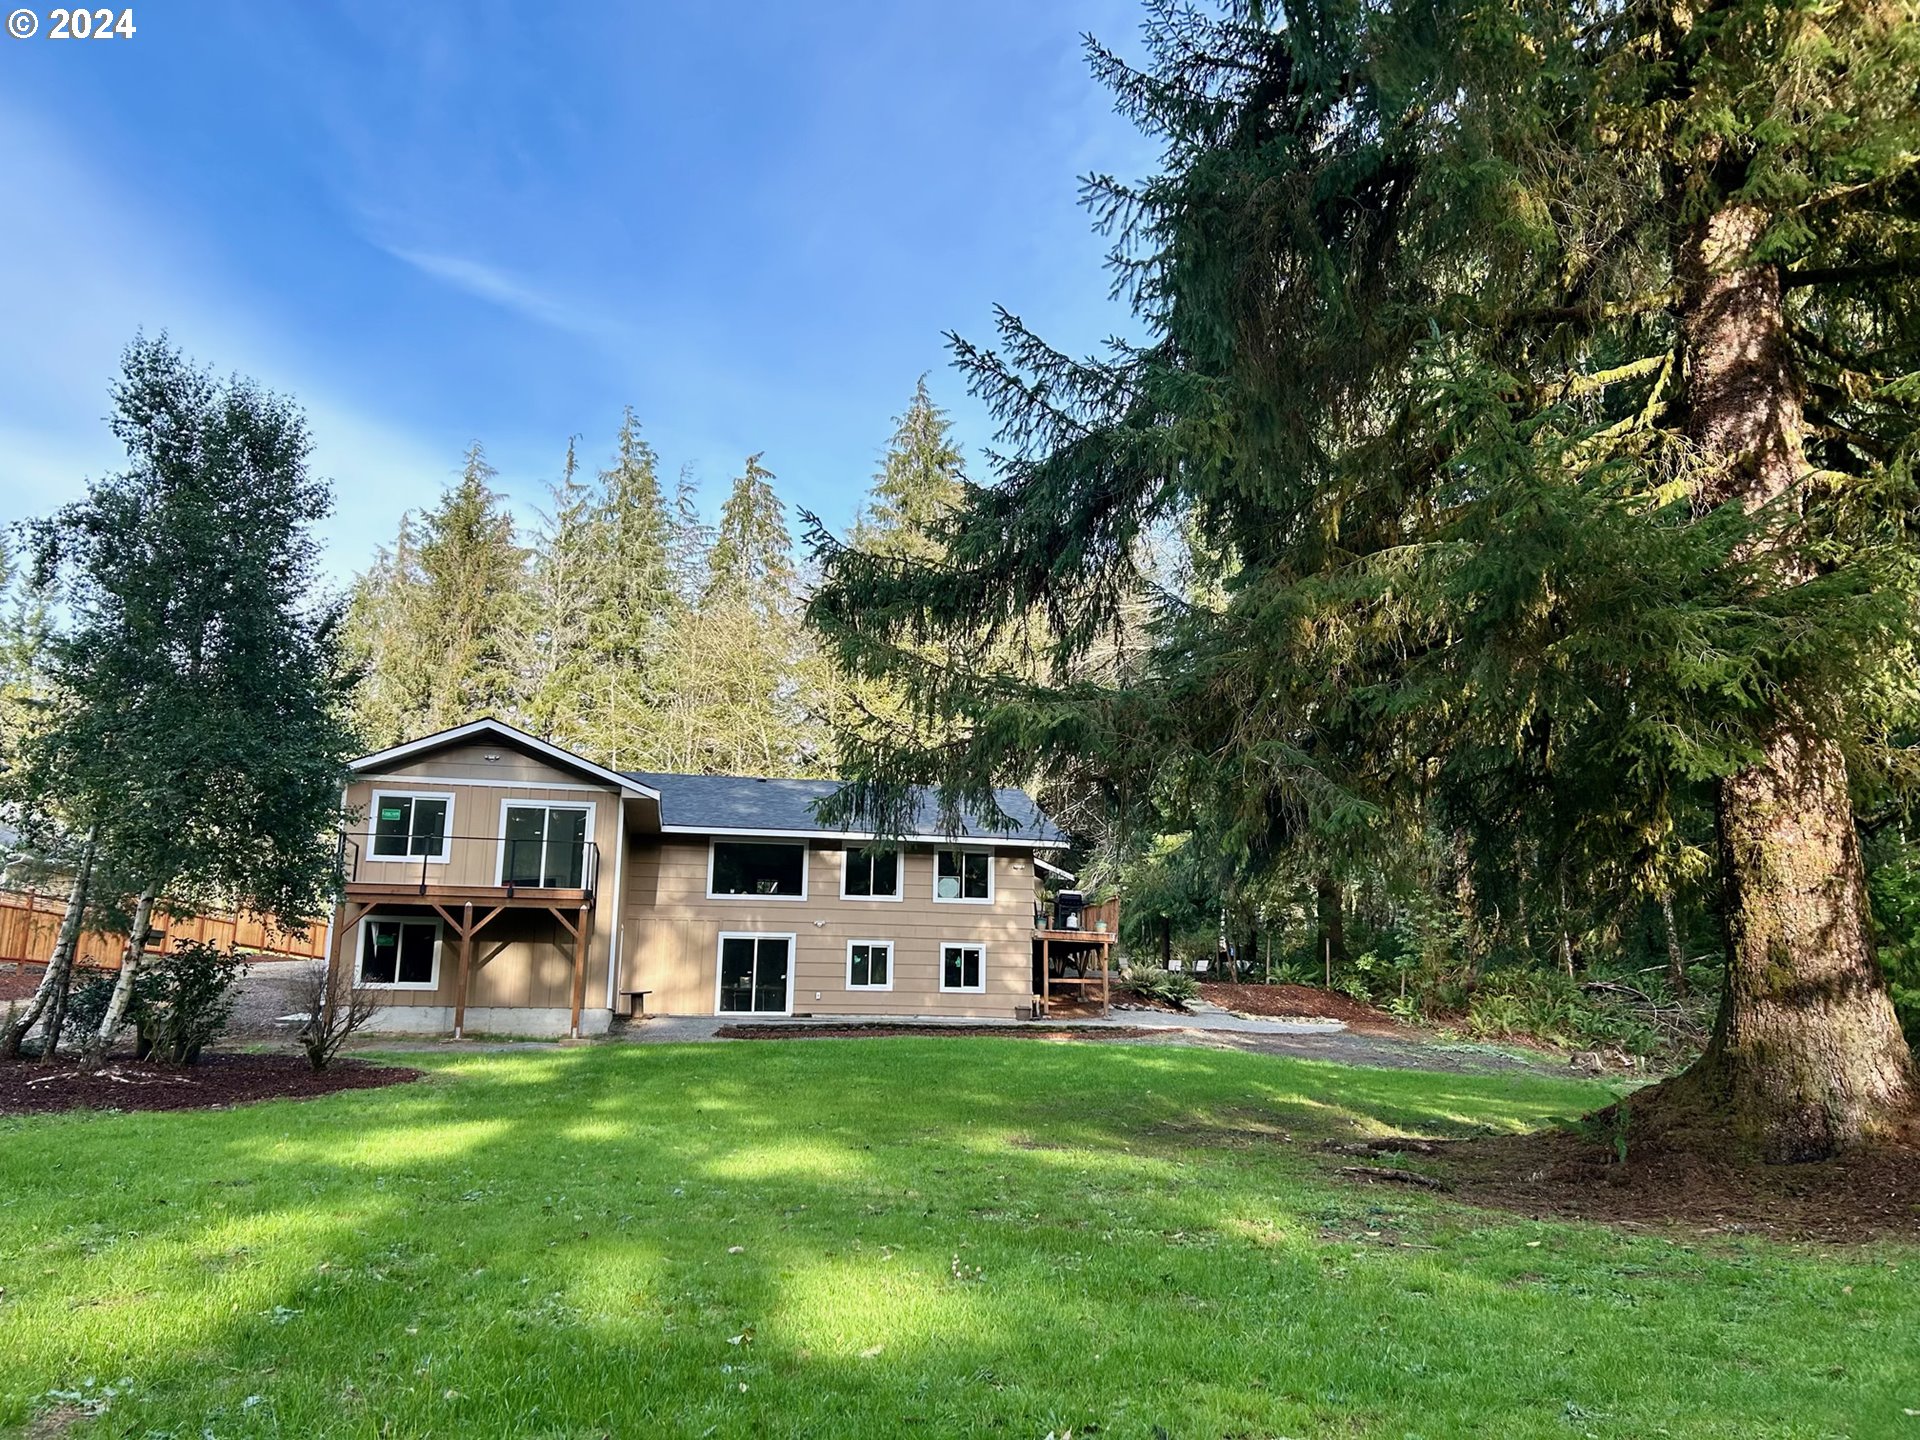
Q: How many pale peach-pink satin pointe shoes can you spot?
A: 0